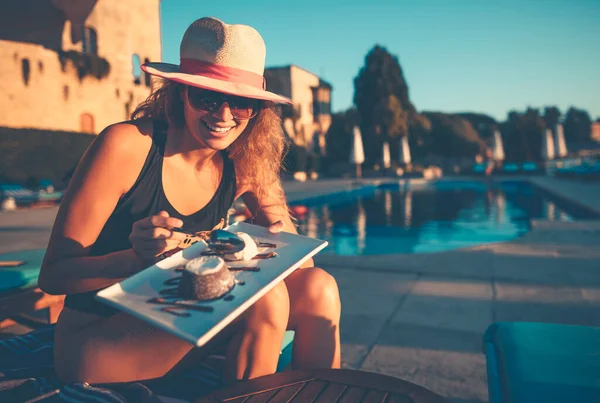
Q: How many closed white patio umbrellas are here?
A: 6